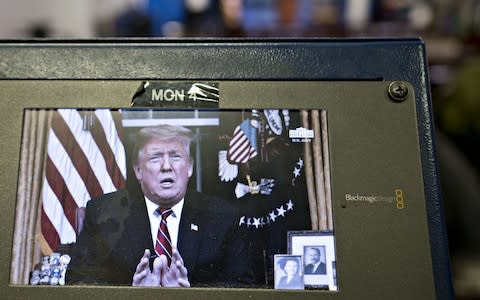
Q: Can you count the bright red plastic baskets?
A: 0